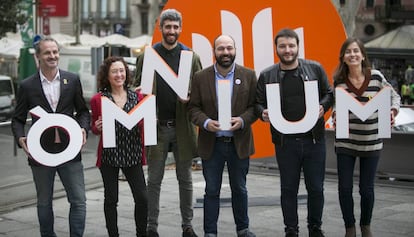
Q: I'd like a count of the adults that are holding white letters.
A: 6